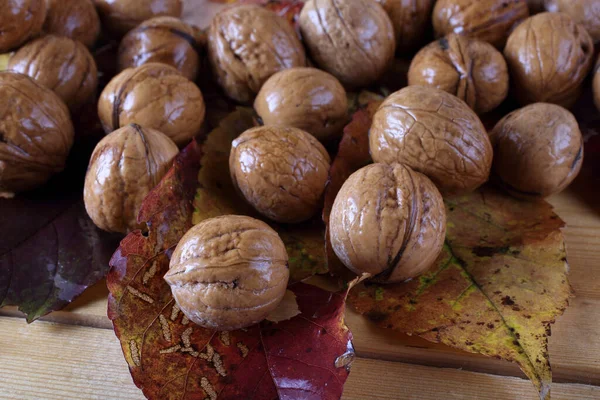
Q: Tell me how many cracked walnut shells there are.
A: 0